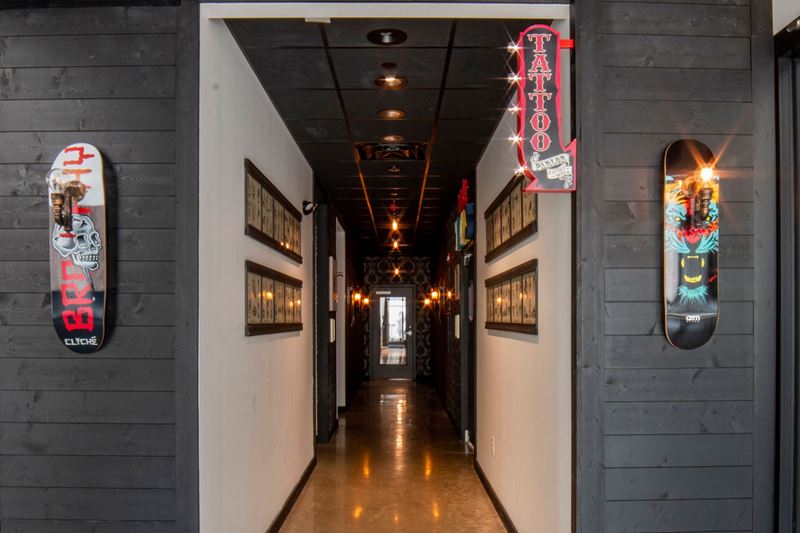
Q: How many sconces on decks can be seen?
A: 2